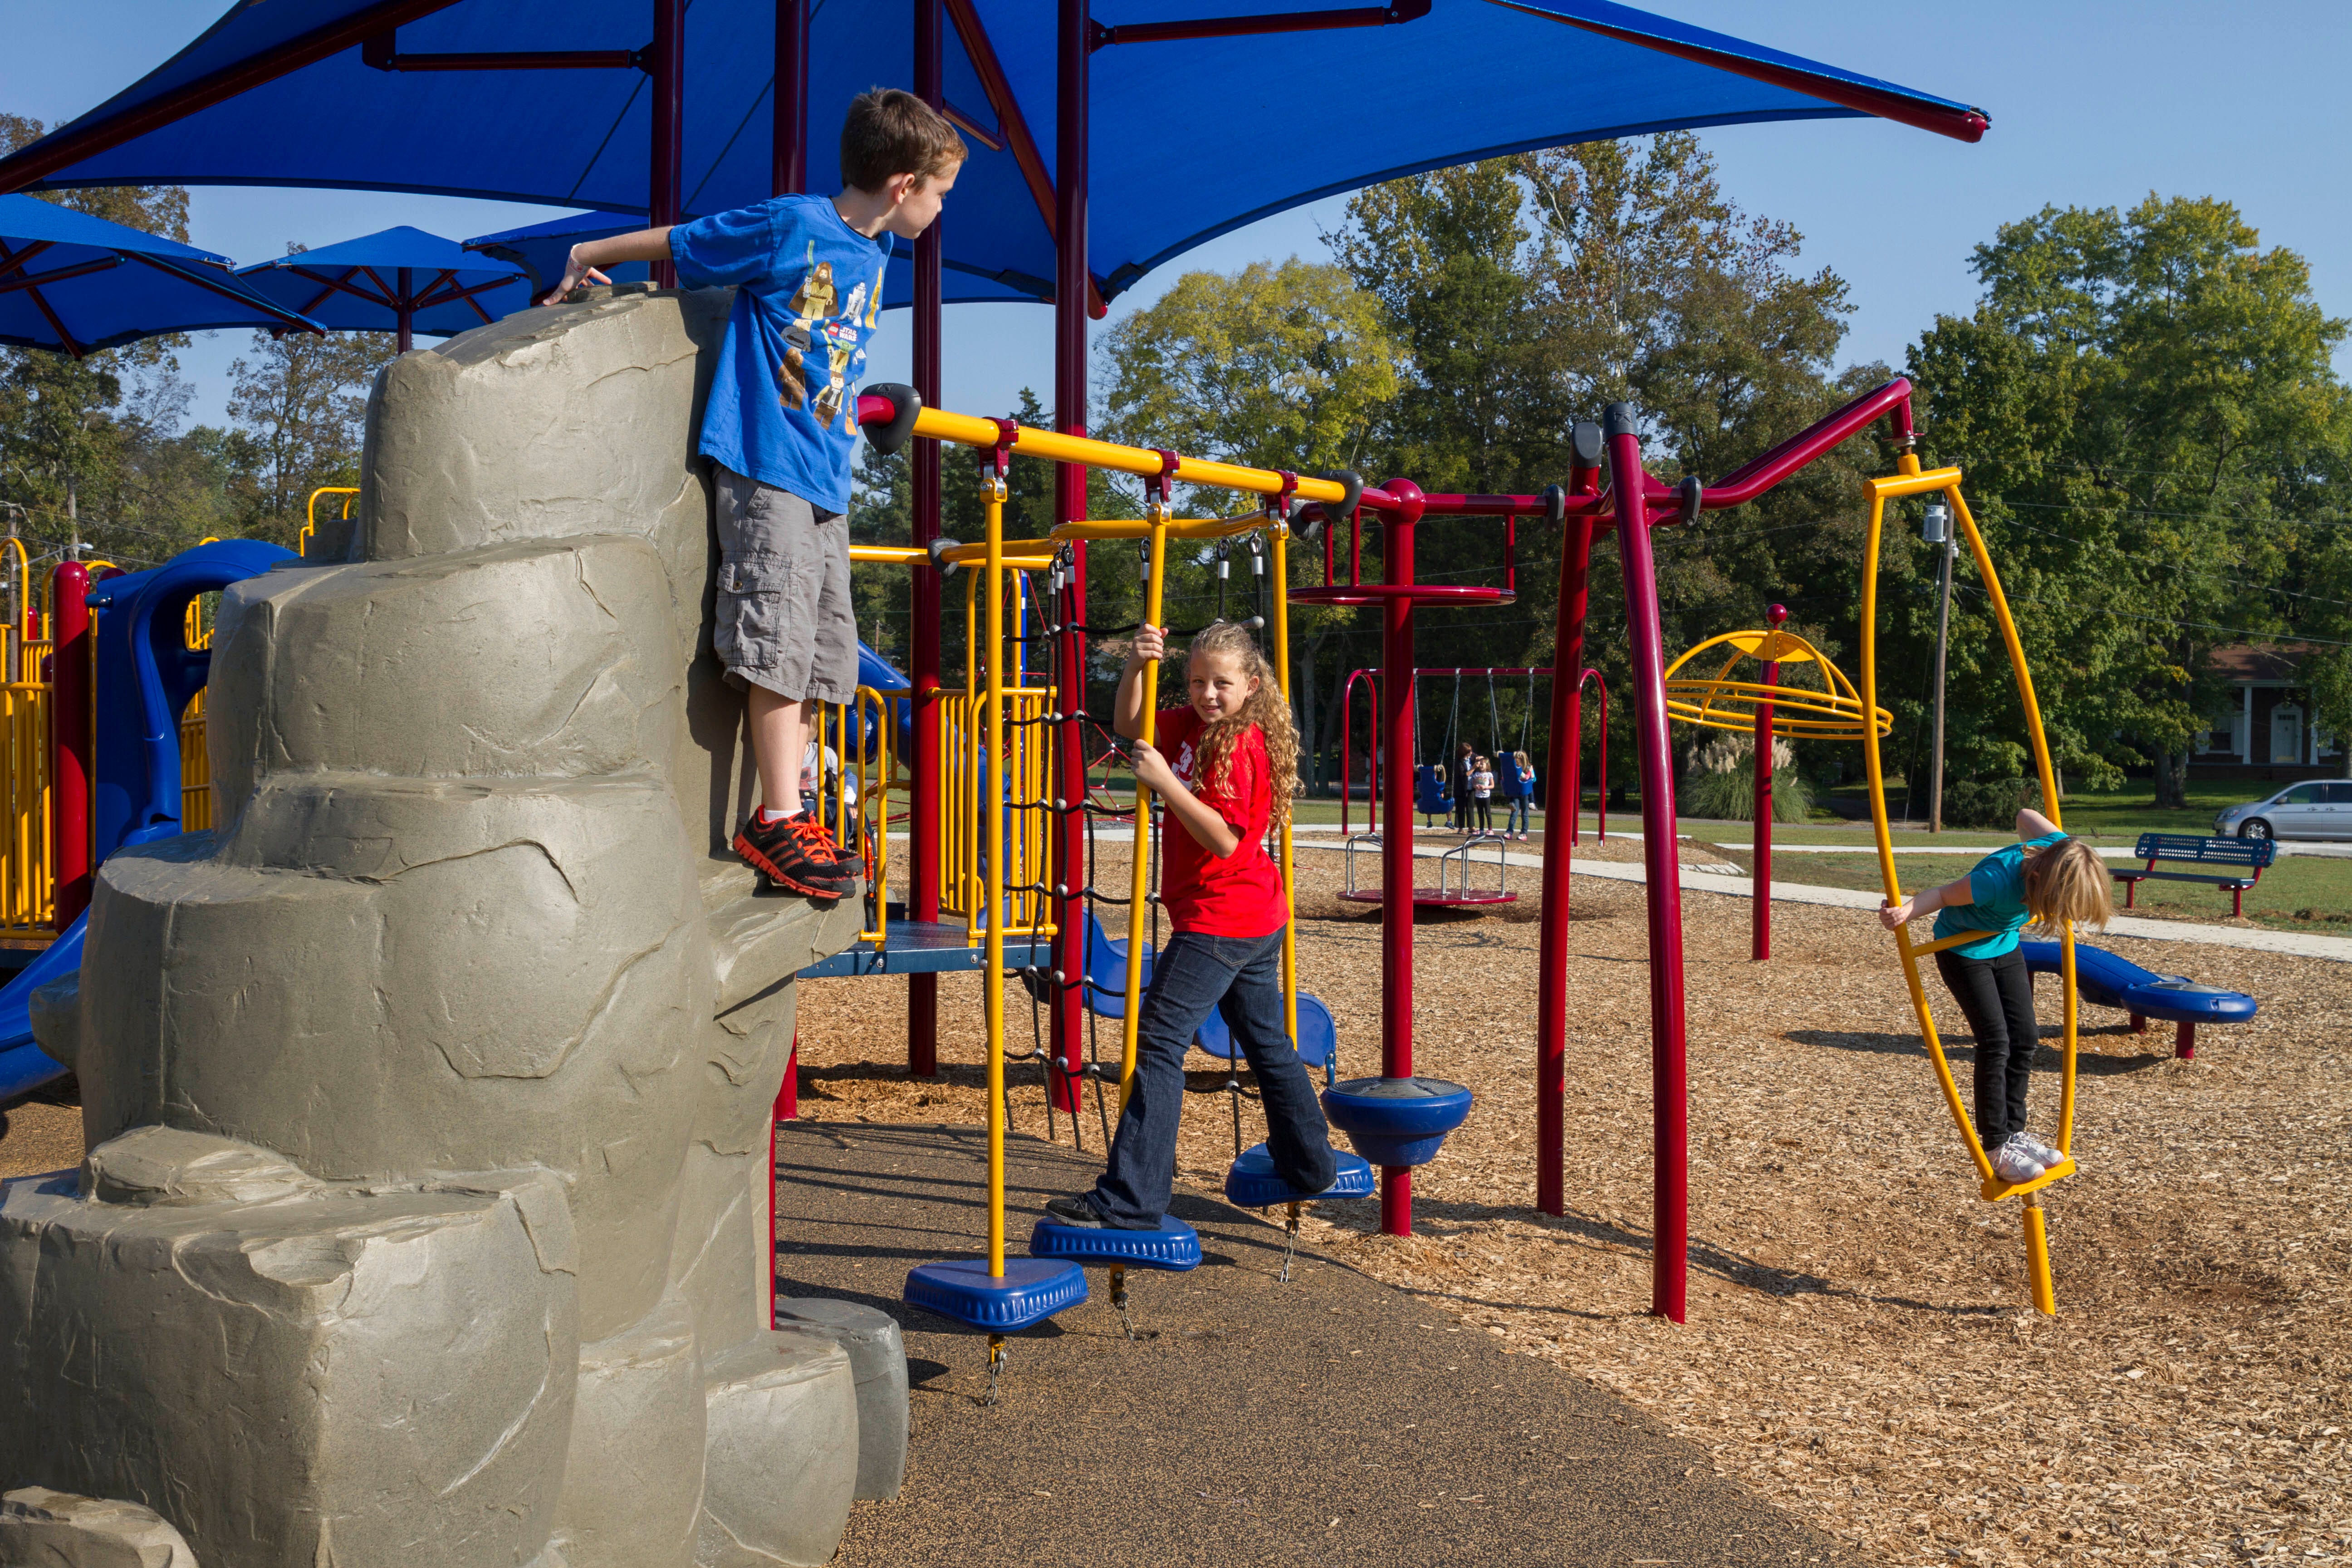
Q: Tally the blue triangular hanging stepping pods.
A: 3